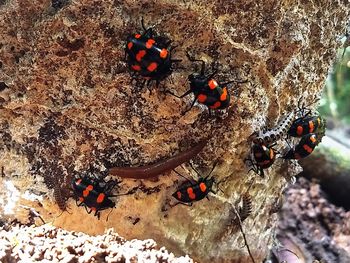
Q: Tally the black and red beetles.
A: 7